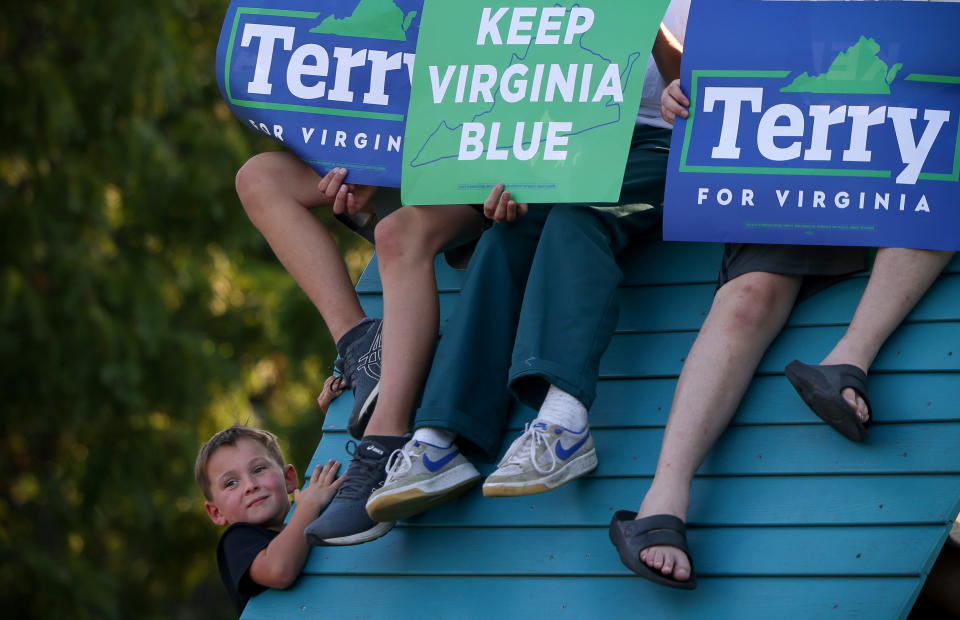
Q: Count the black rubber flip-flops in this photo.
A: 2